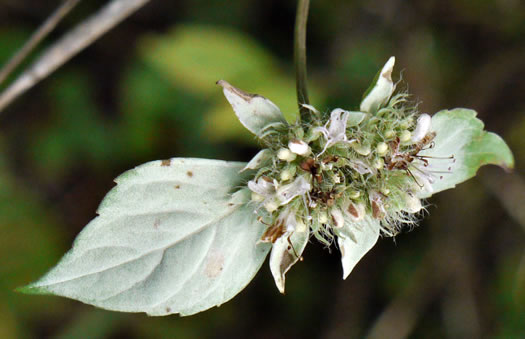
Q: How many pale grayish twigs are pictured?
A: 2